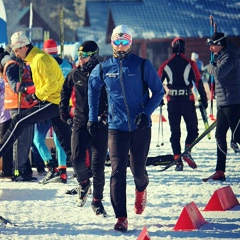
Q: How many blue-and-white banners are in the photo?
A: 1